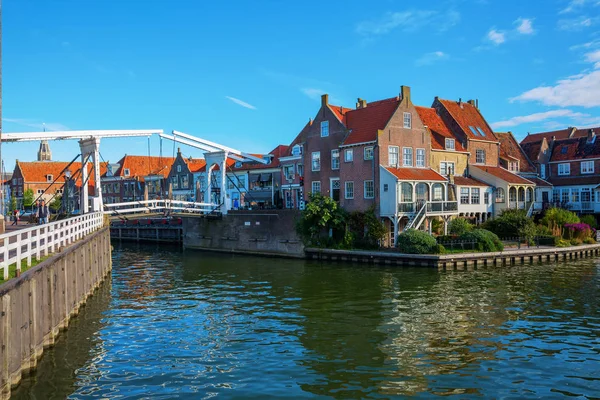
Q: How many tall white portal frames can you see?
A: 2